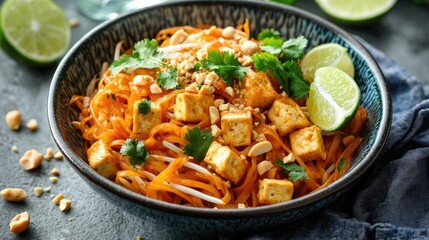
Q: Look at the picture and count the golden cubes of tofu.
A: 9